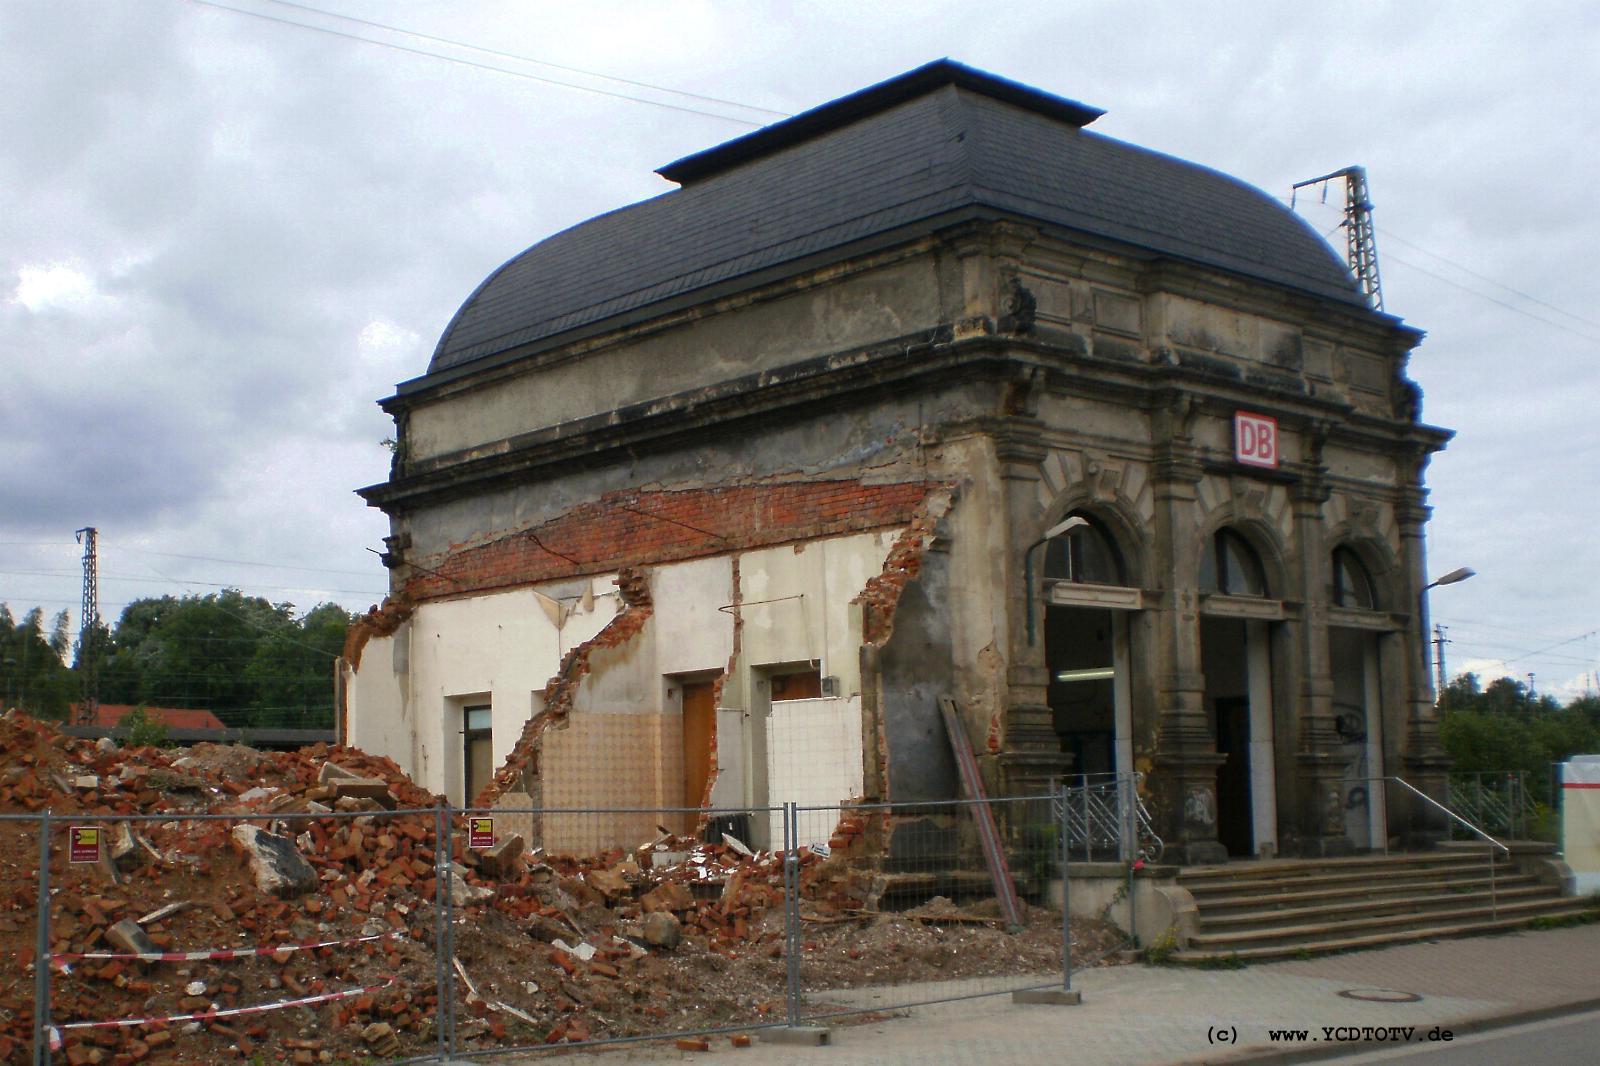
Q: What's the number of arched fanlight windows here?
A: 3